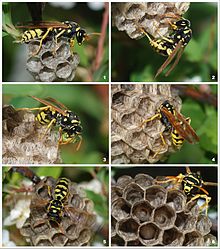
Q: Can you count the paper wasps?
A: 6